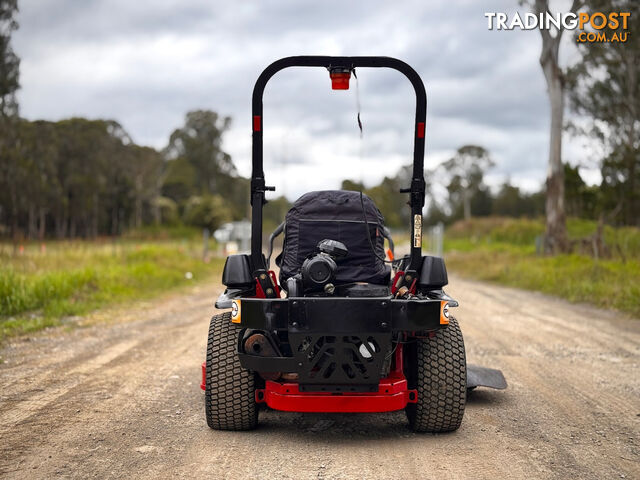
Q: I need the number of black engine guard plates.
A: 1